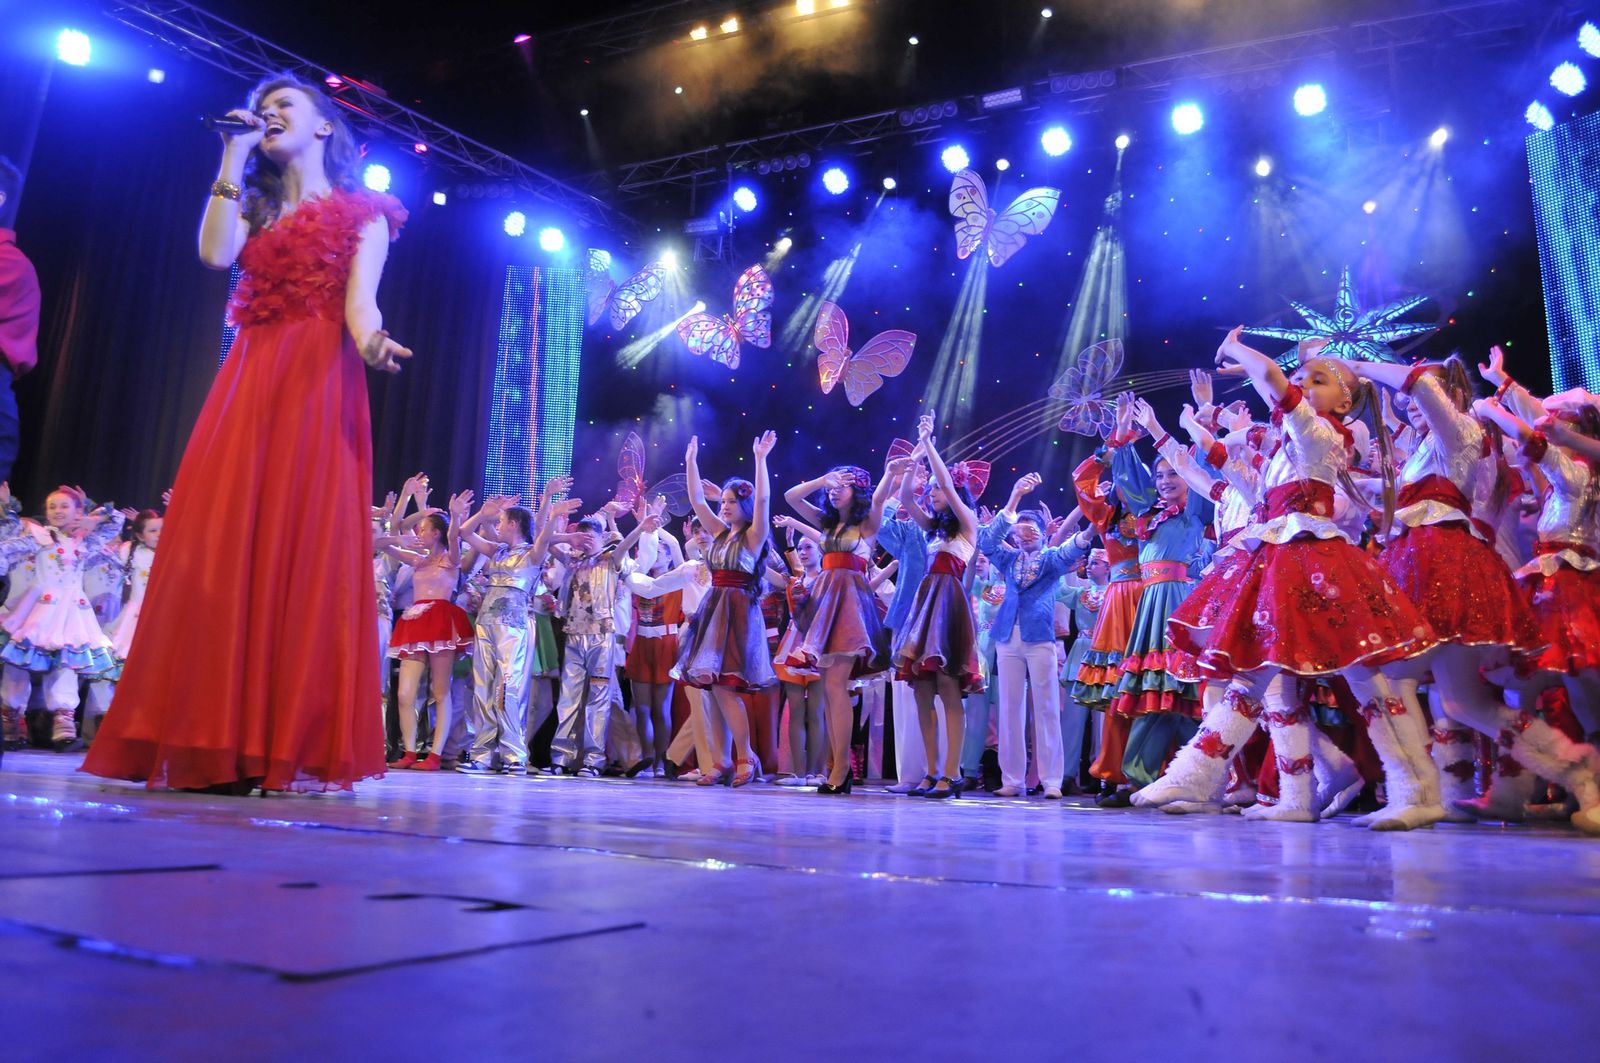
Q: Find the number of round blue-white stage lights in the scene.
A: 13